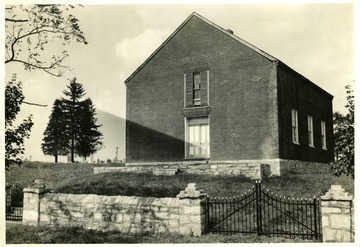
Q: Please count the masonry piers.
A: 3